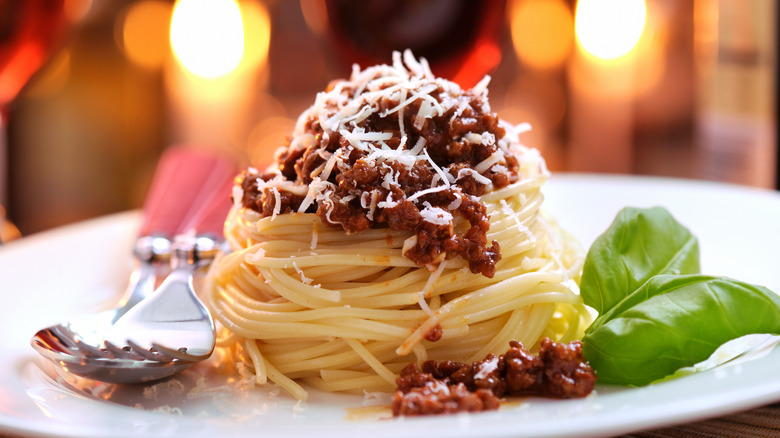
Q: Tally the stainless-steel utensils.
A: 2